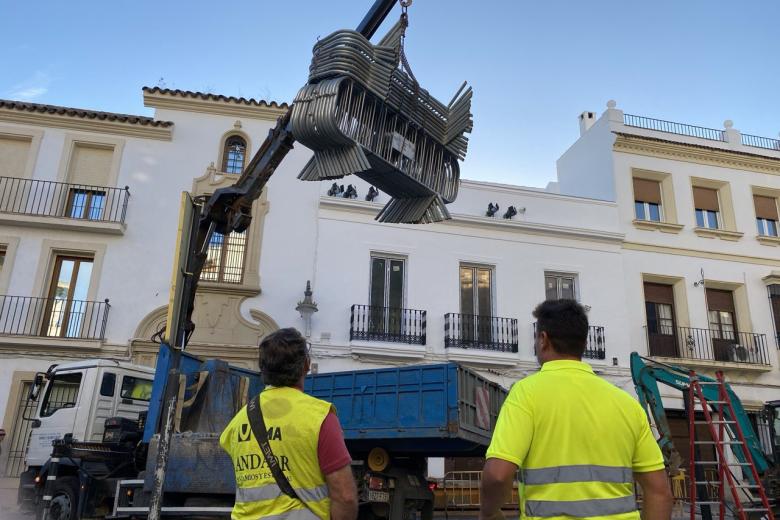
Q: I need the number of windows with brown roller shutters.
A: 5